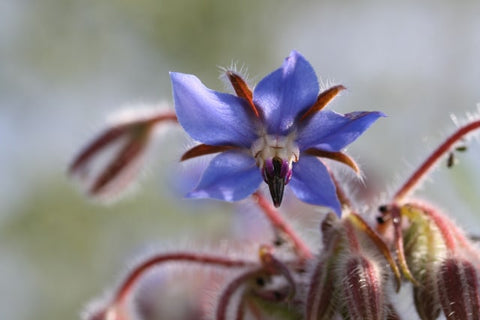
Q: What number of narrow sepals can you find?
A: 4